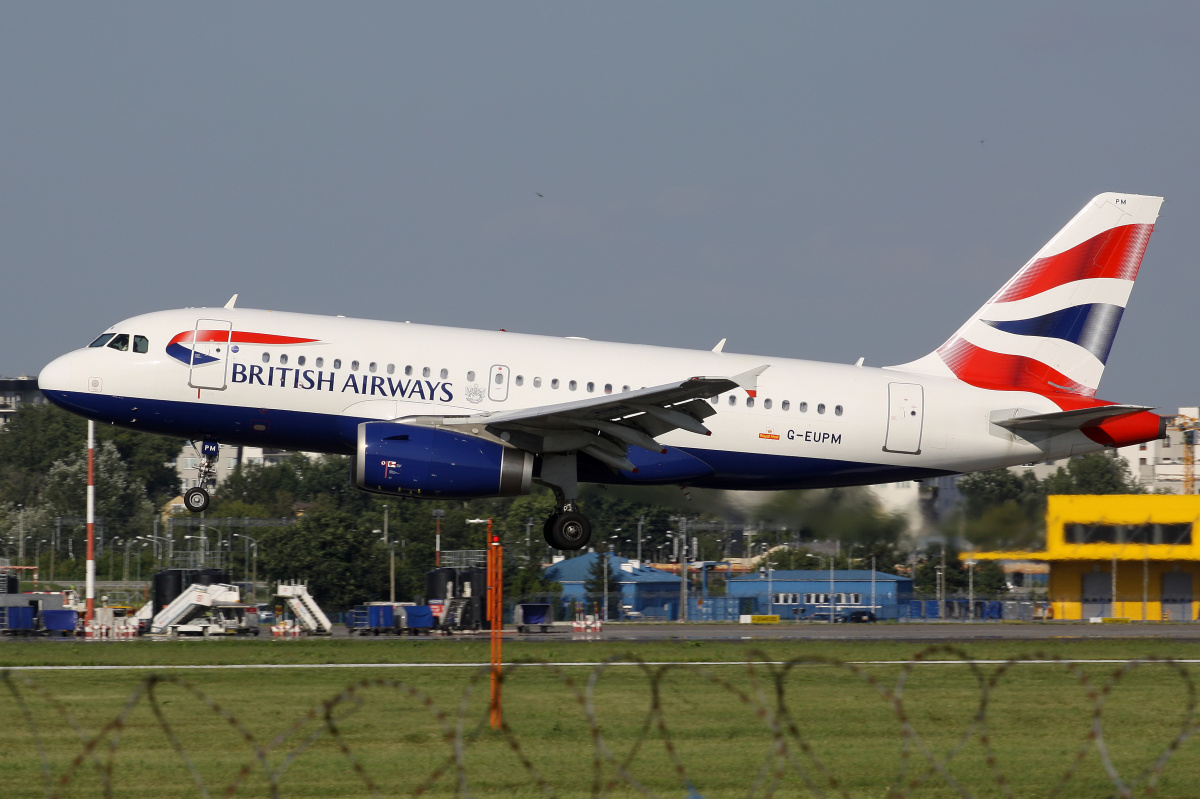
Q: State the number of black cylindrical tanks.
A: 4